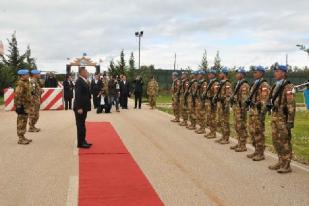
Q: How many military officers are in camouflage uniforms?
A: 12